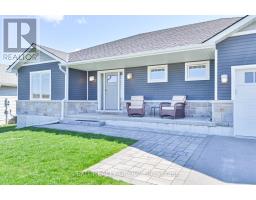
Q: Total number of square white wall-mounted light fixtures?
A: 3